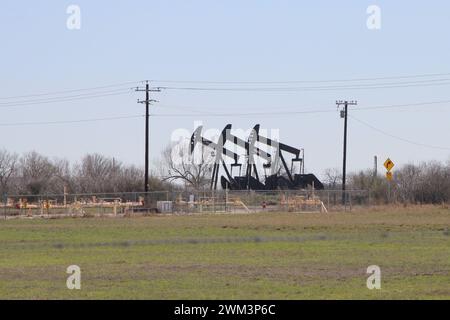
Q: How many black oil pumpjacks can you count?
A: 3